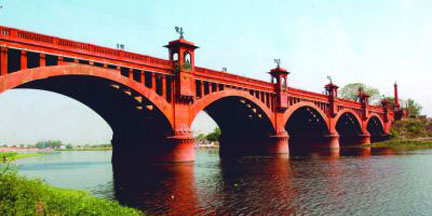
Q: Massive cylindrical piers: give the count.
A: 4